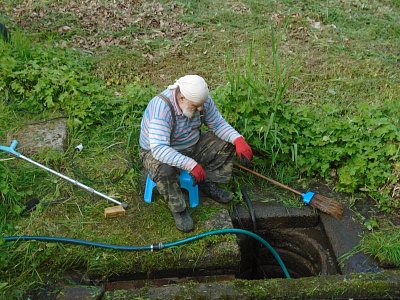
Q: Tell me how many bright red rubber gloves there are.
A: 2